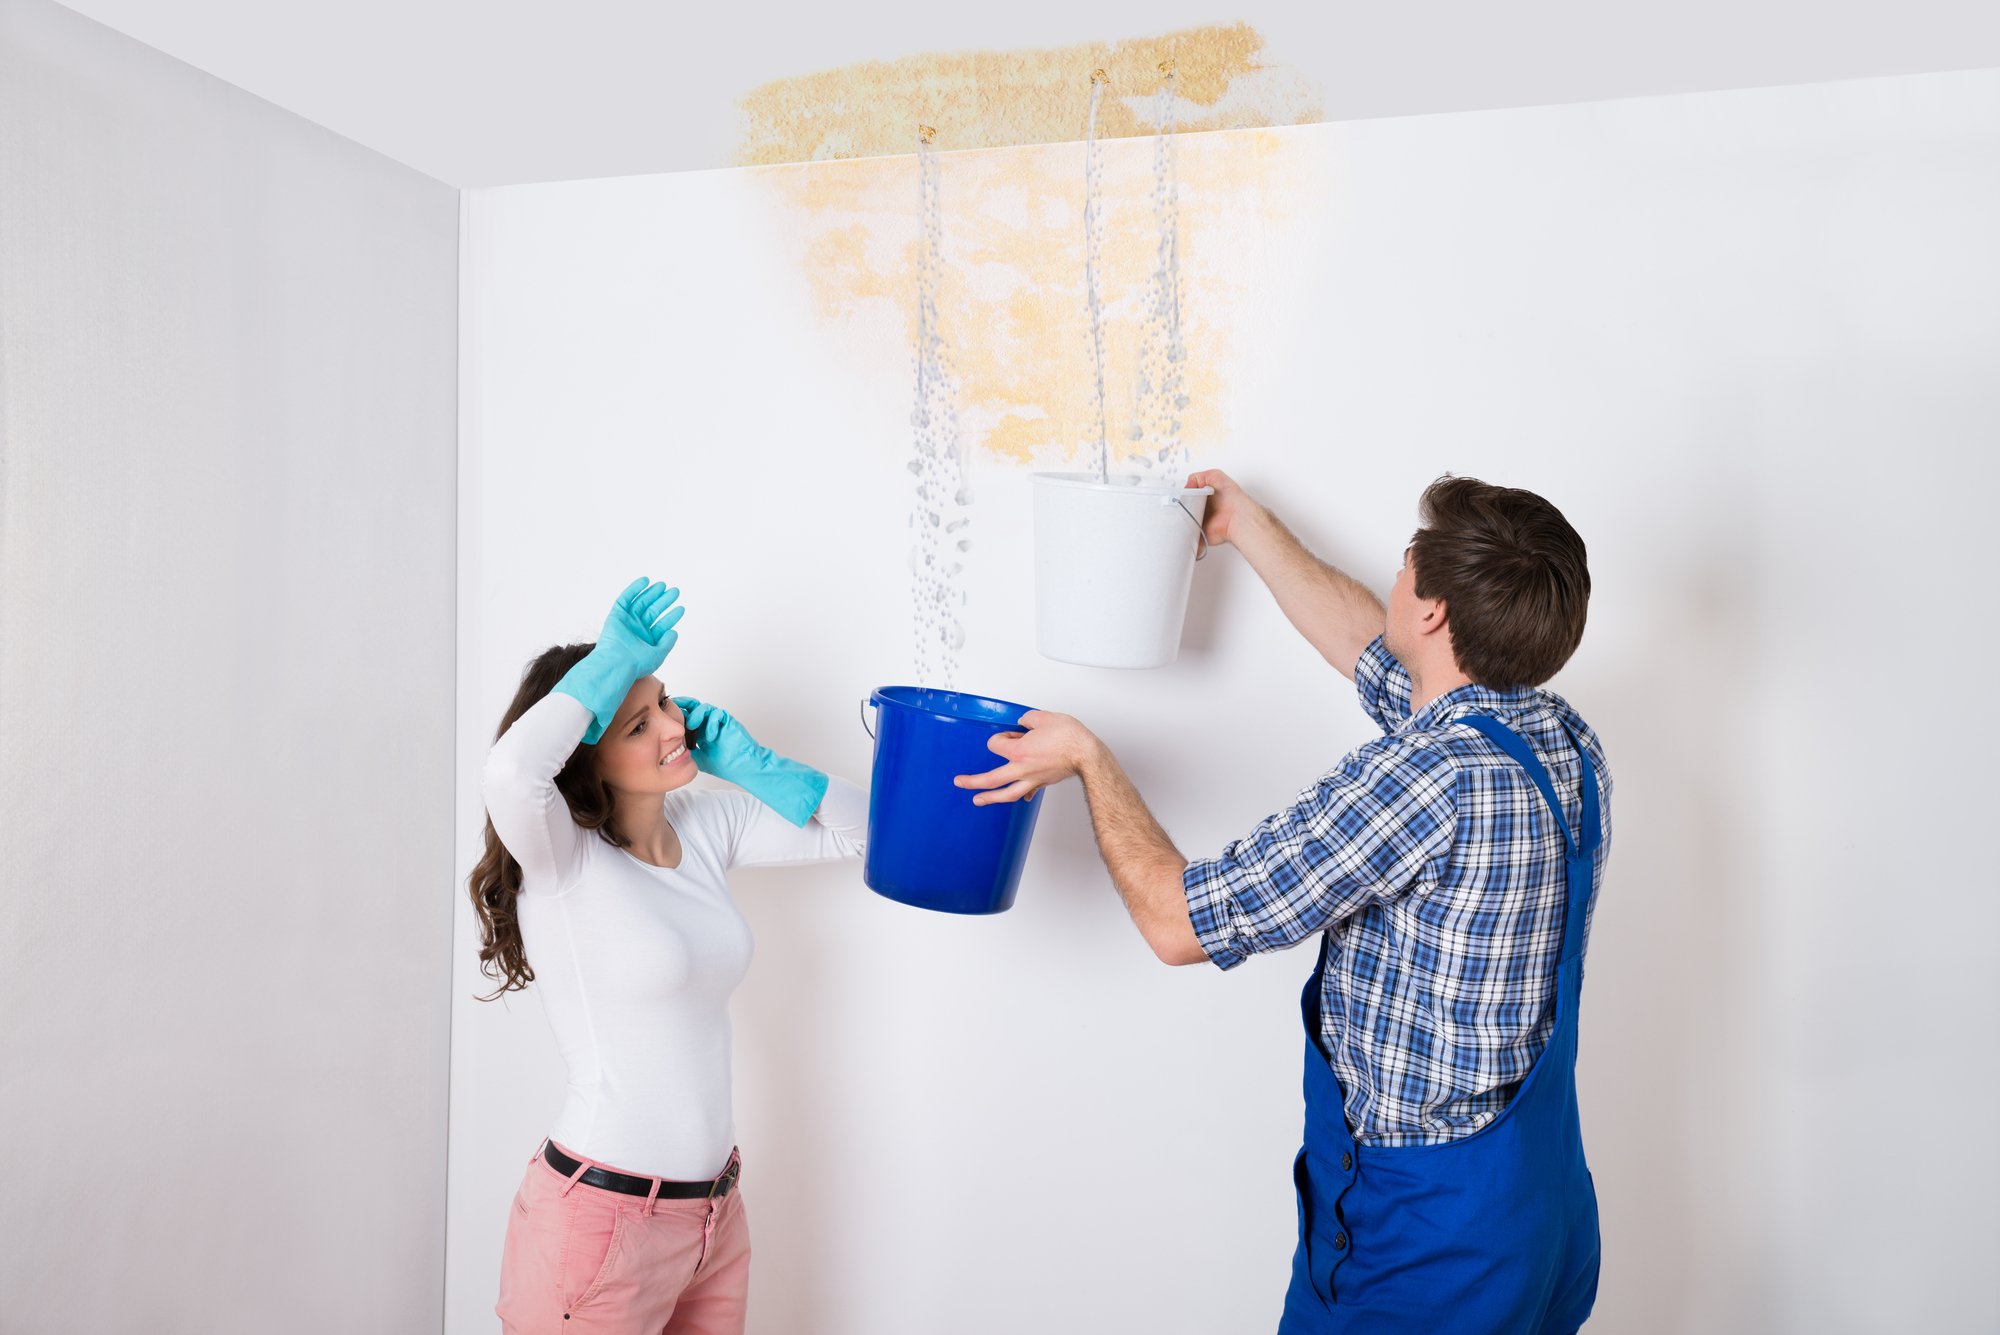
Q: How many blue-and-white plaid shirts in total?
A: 1